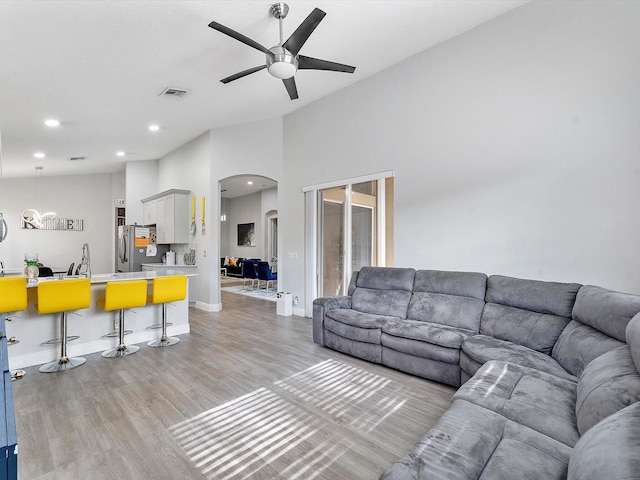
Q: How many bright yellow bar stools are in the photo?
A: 4